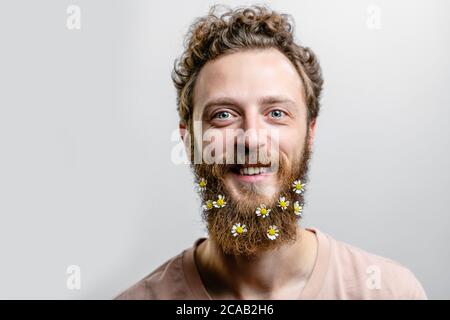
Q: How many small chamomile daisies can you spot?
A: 9